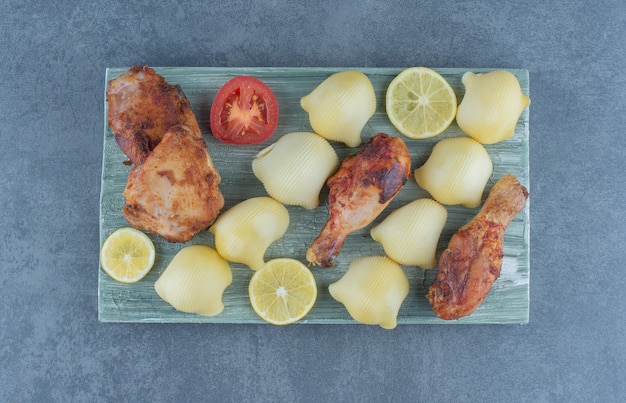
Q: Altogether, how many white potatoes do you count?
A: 8